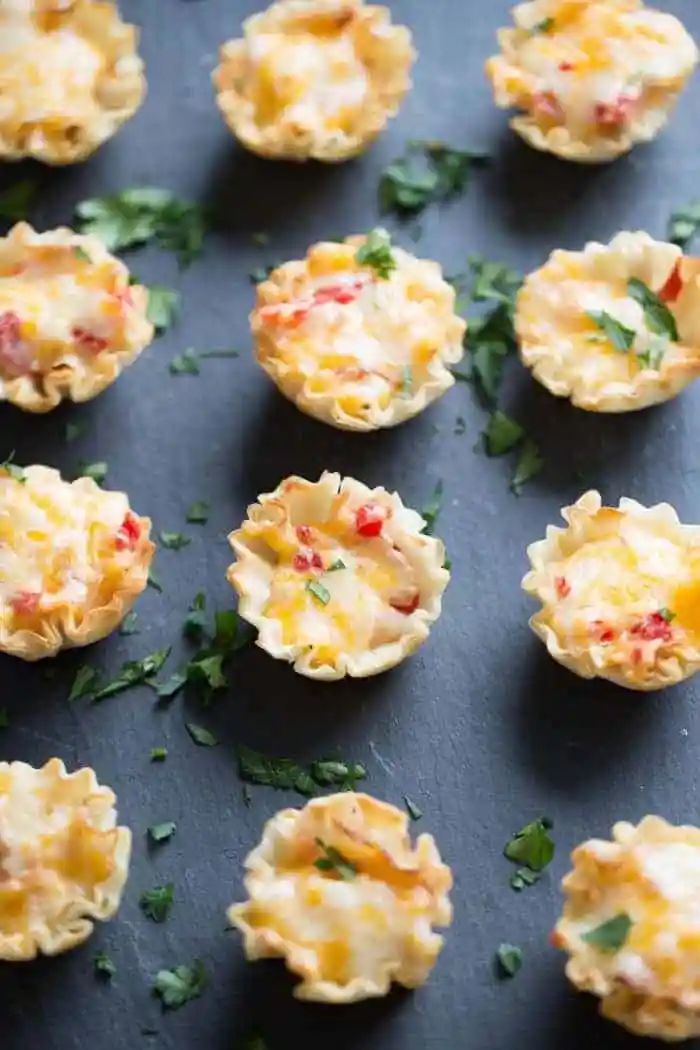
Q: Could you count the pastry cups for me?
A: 12